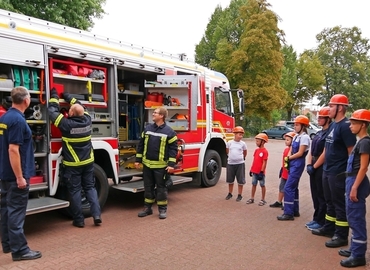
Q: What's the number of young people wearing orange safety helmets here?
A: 7